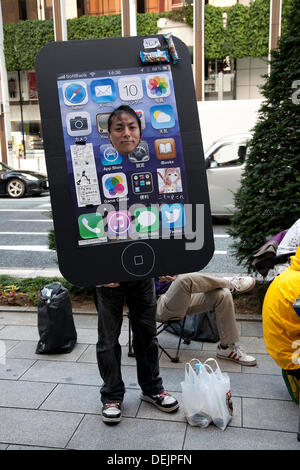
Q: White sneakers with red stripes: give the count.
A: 2